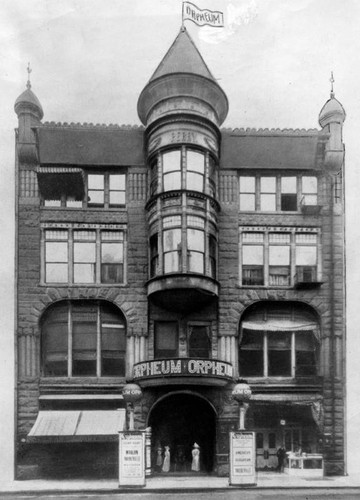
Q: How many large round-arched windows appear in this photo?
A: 2